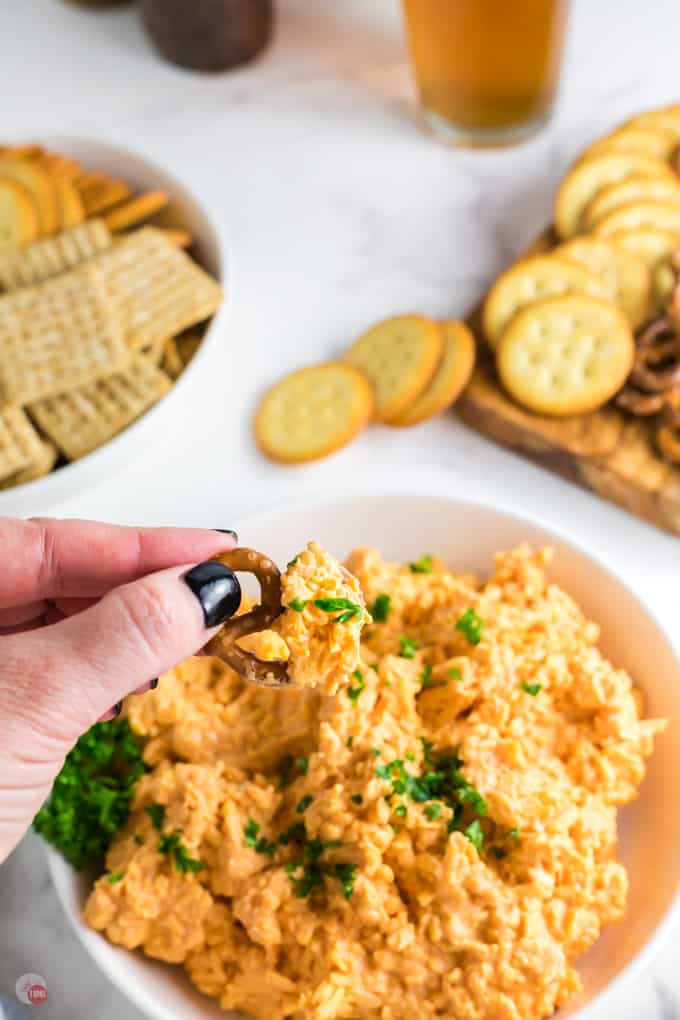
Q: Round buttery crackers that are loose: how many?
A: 3